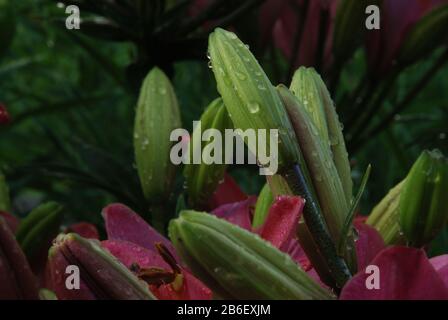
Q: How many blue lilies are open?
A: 0